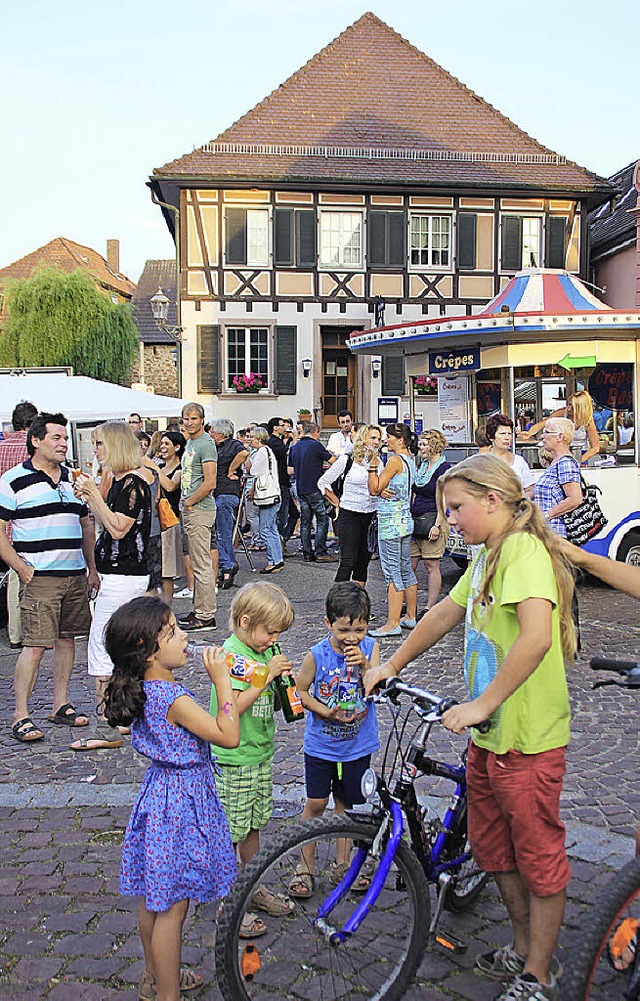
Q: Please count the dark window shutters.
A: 11